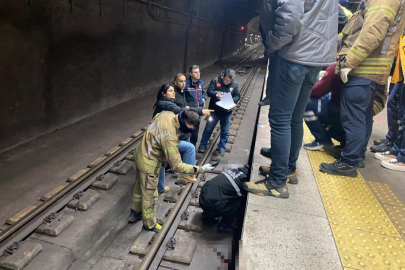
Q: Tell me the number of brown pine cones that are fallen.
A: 0